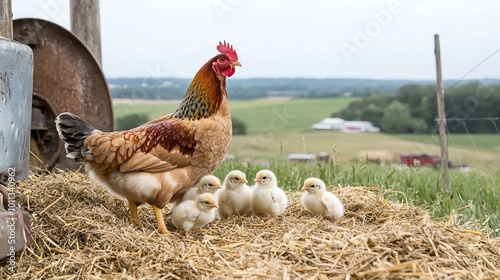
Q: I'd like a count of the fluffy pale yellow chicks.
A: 5